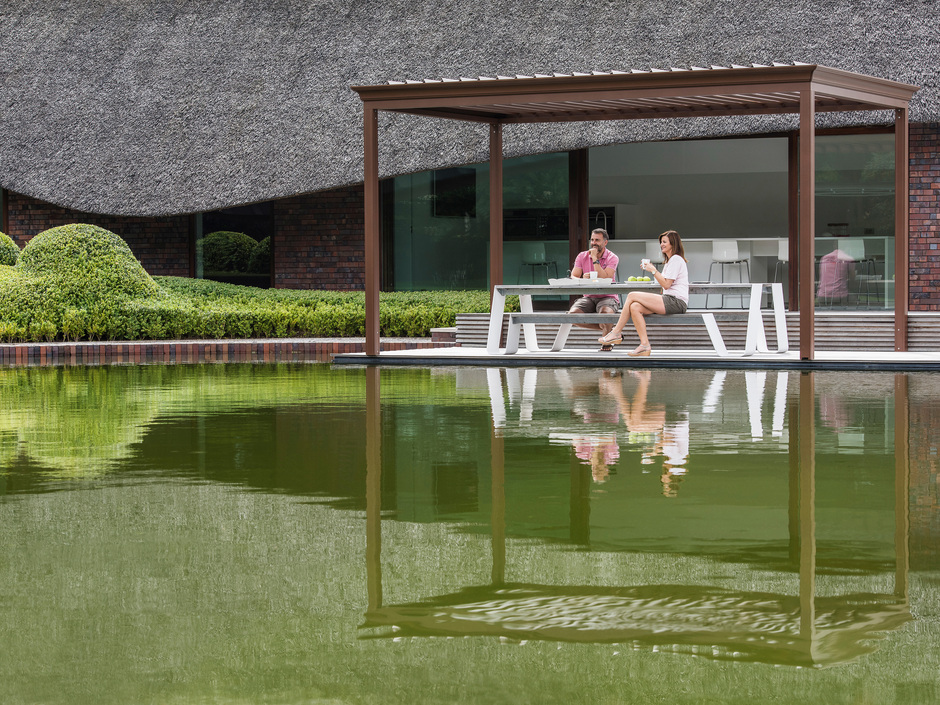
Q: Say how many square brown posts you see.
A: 4